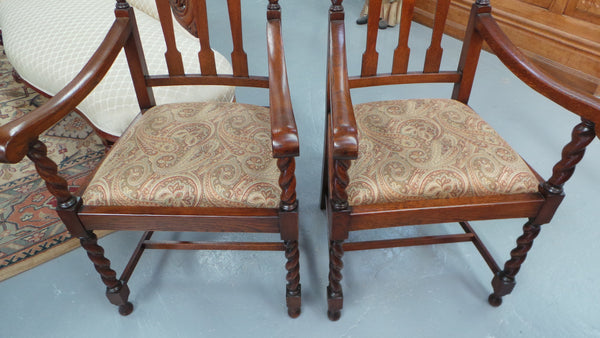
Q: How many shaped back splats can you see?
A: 6